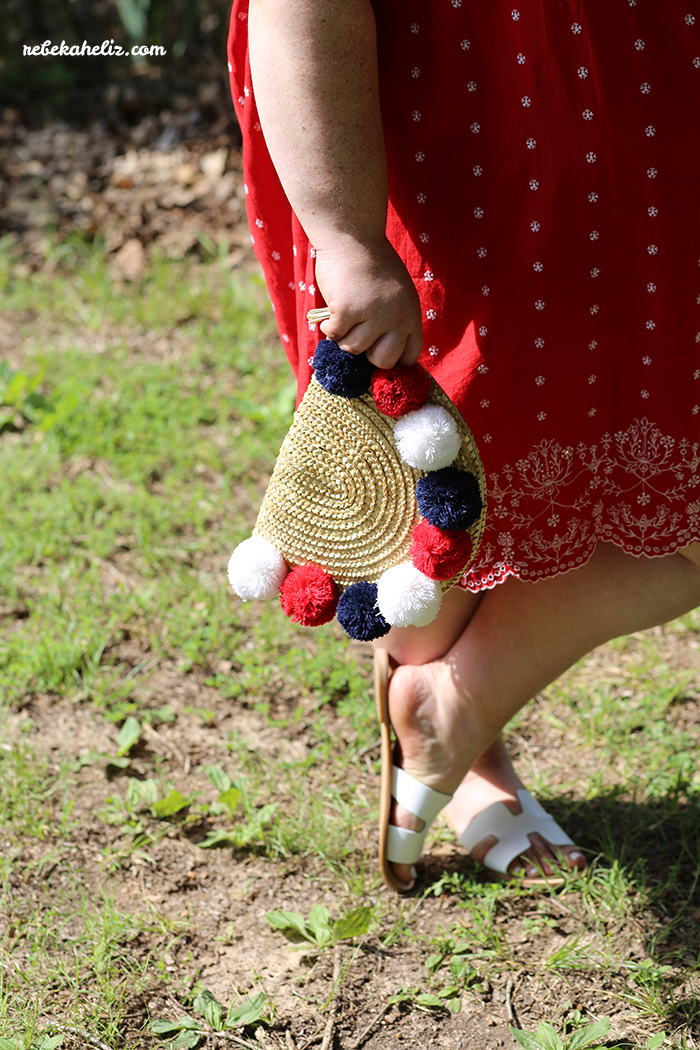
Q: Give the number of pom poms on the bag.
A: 9